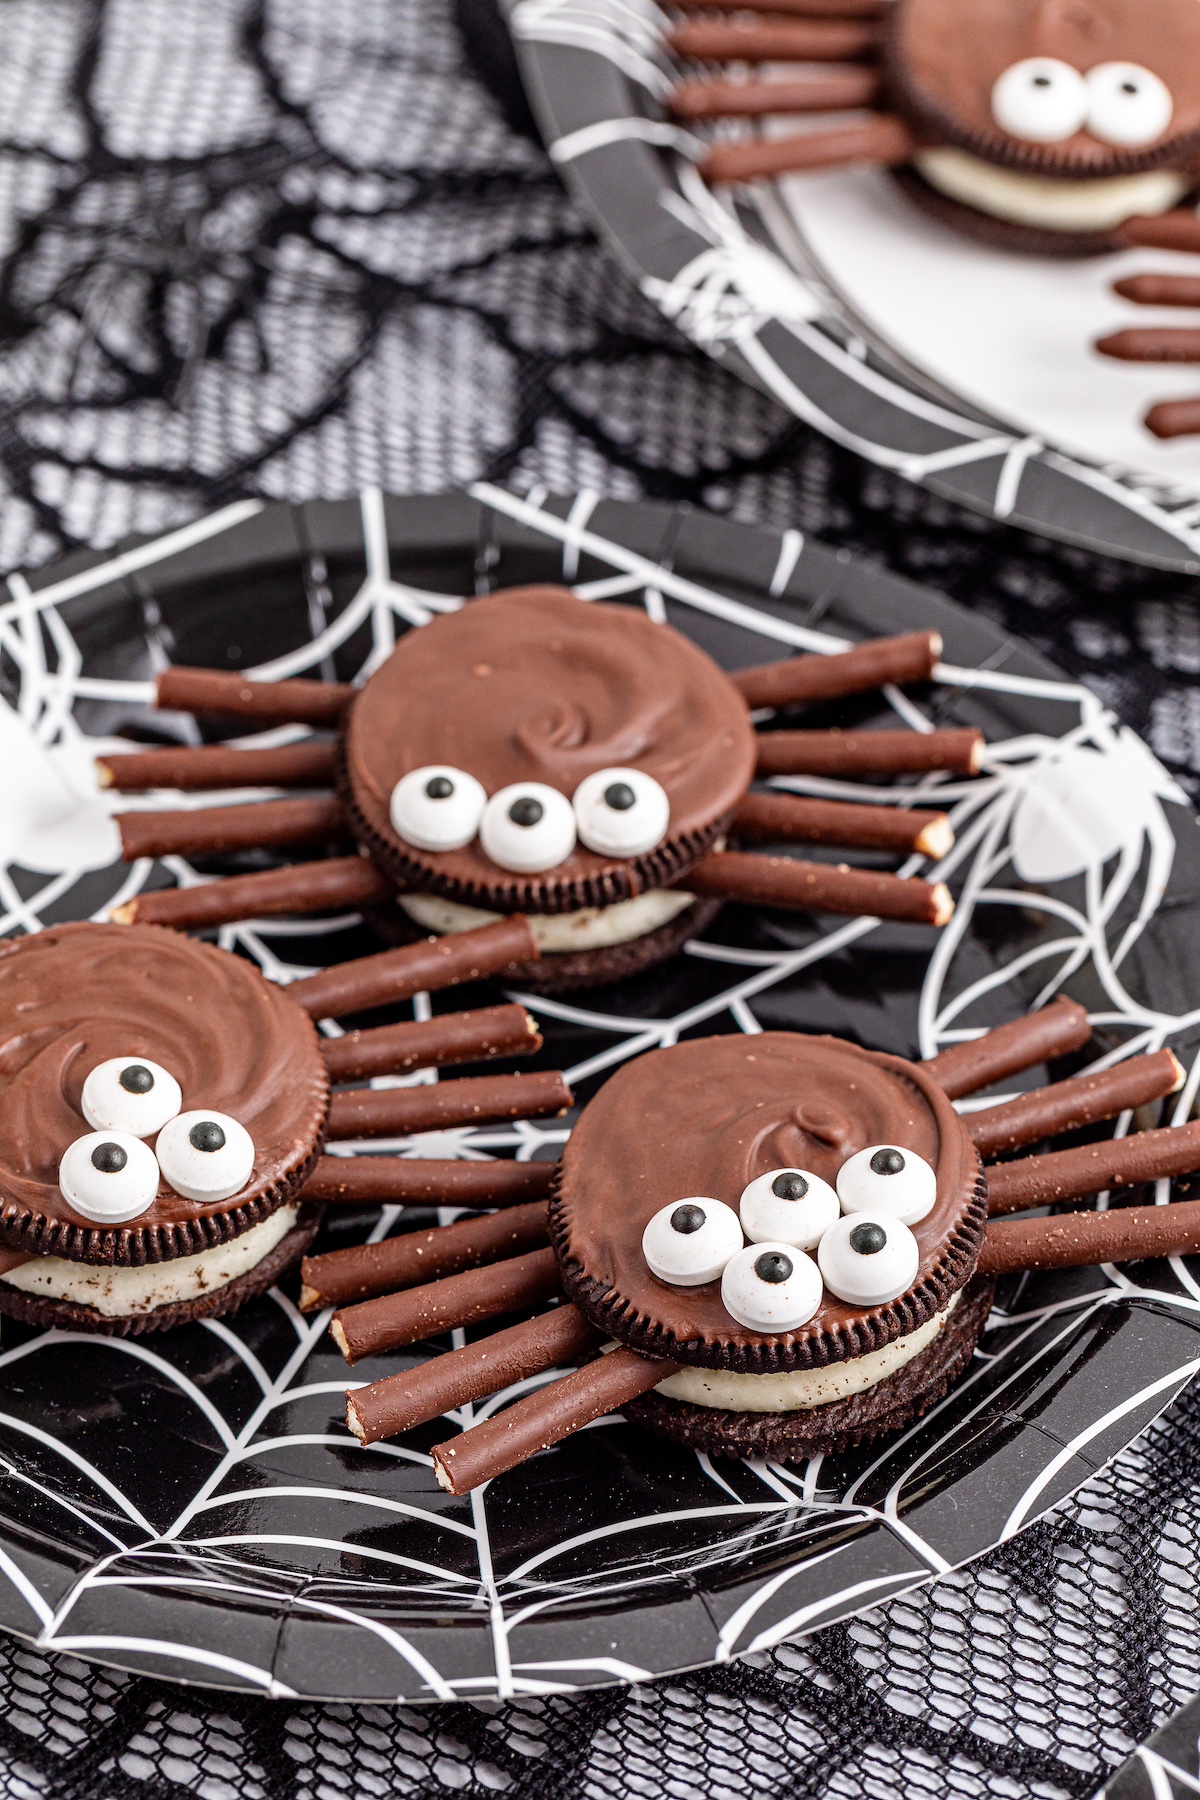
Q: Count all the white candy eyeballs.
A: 13